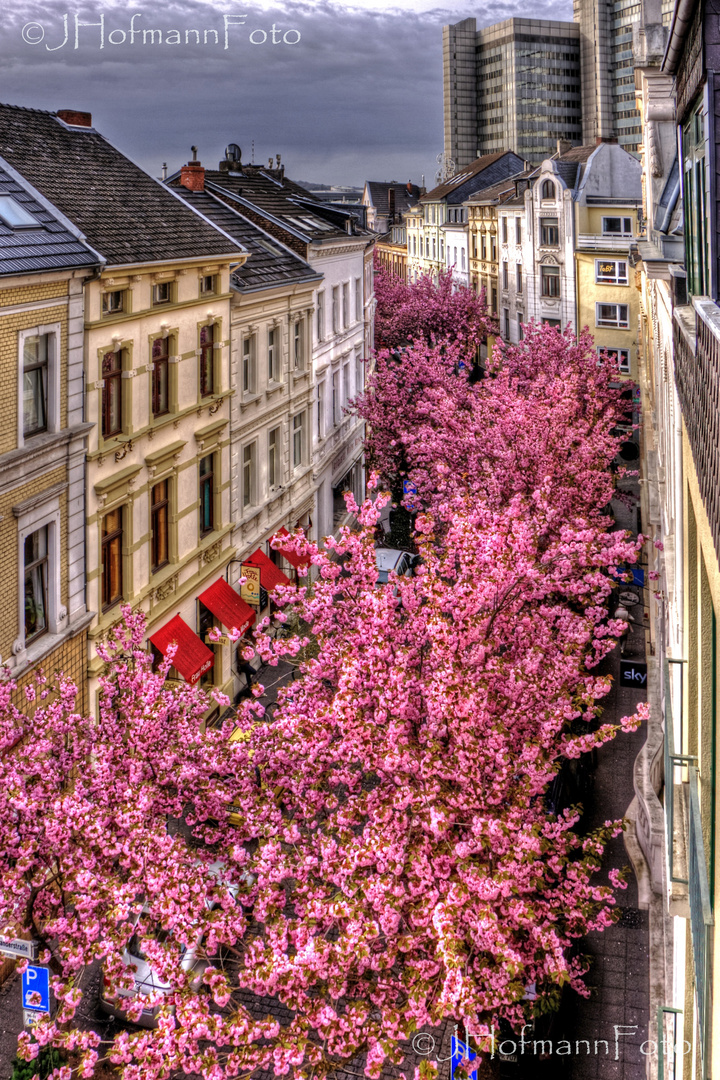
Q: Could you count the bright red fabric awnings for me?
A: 4